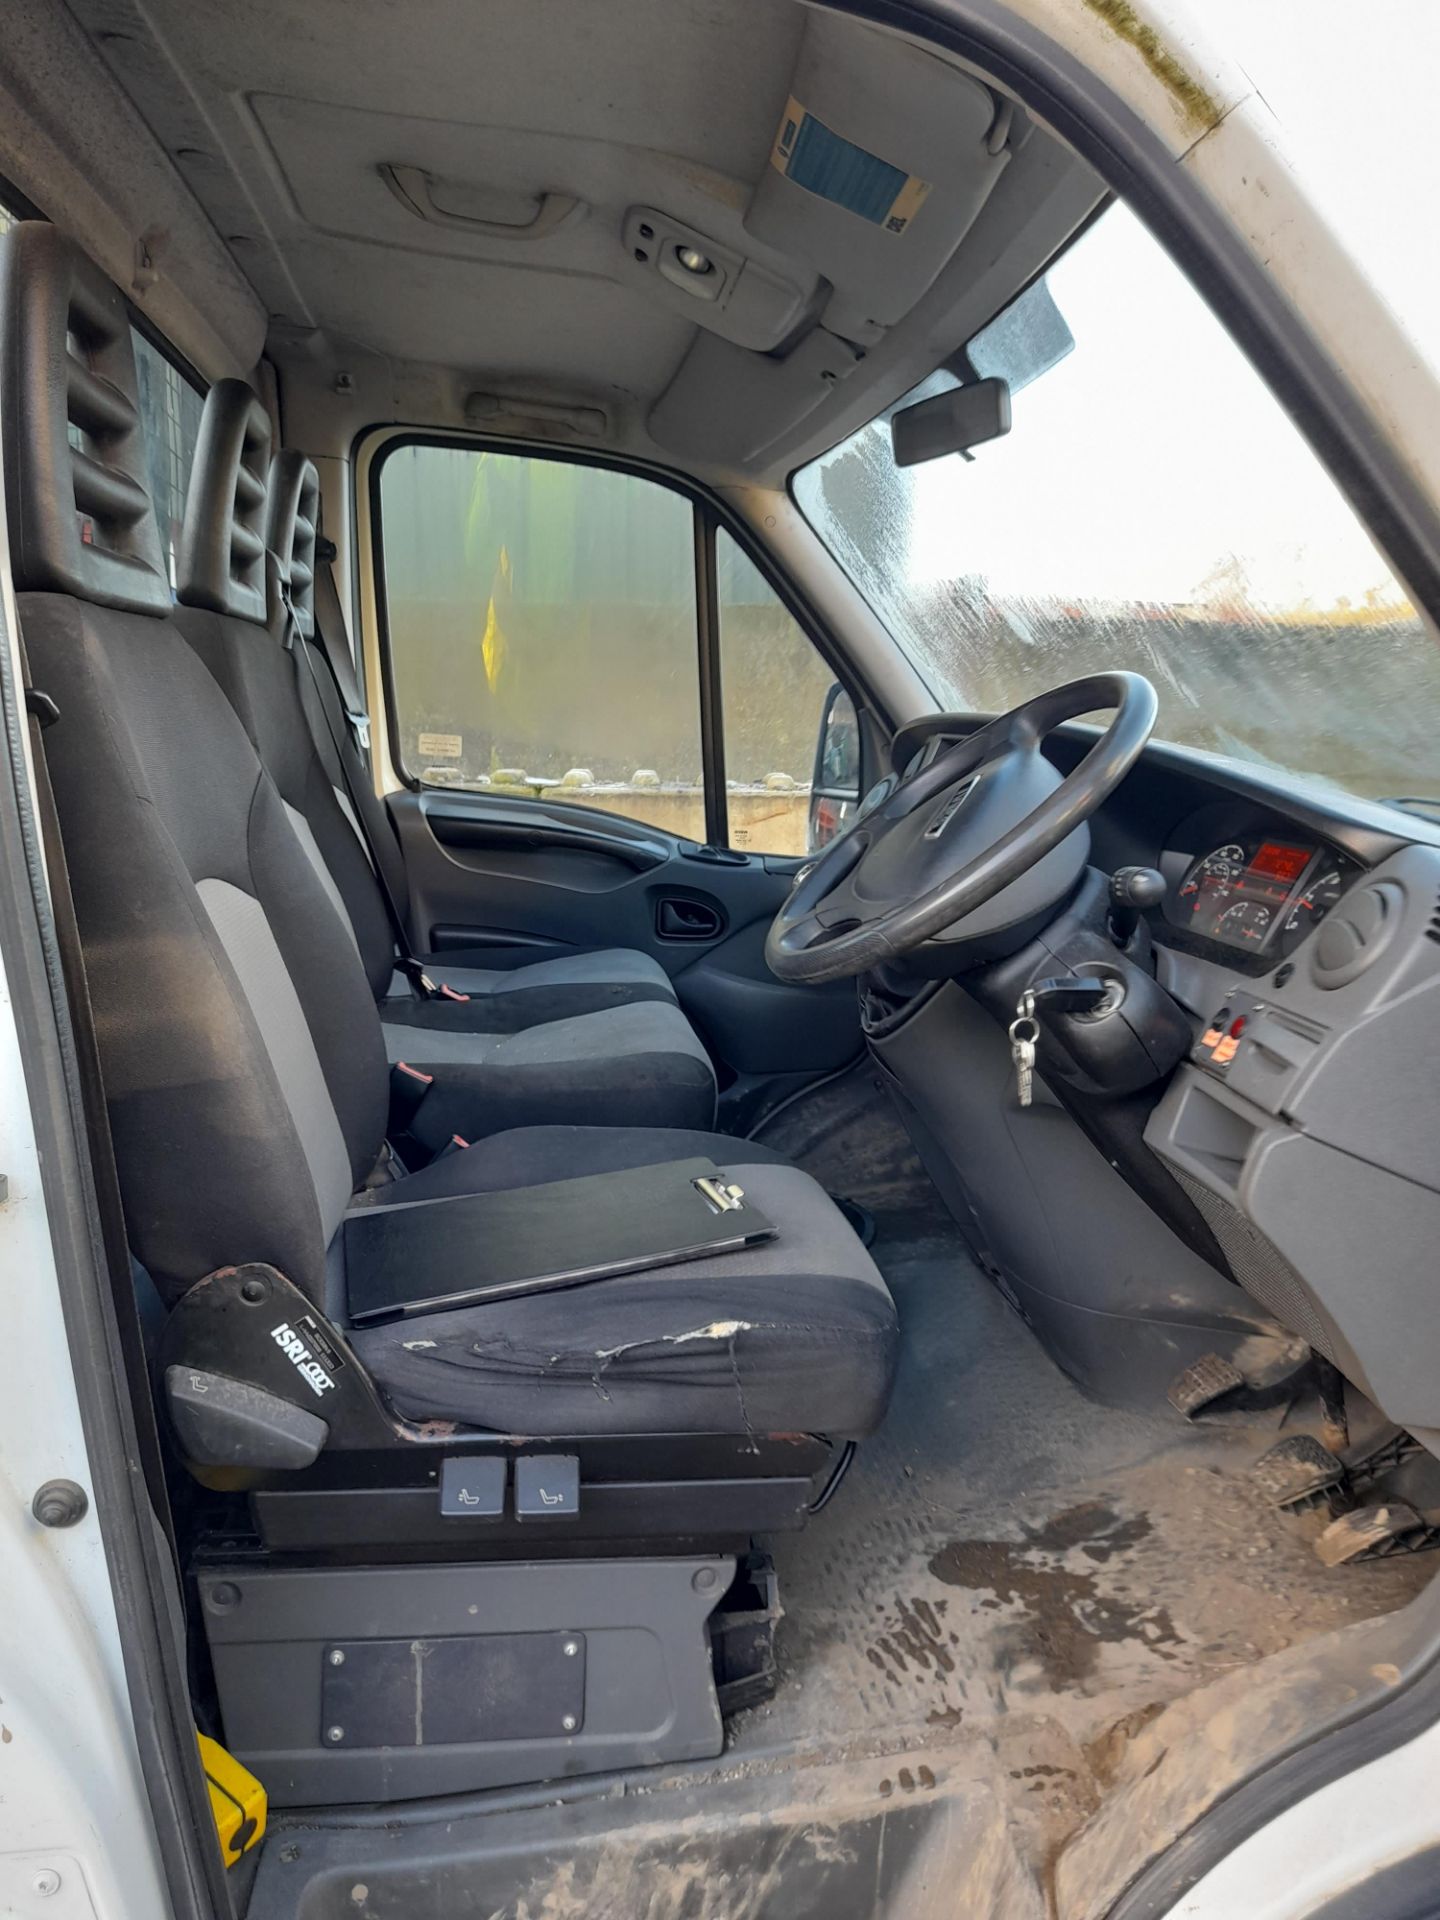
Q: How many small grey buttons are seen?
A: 2